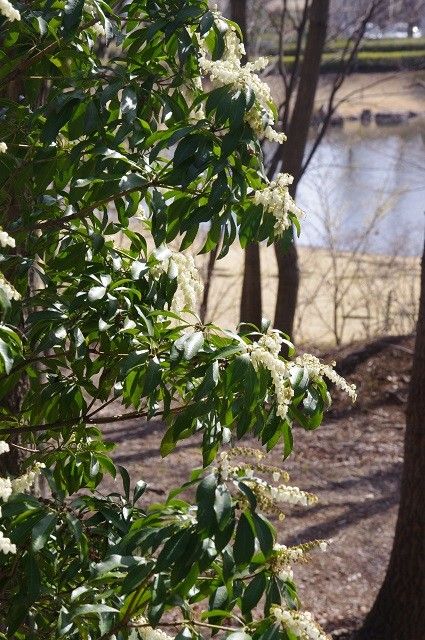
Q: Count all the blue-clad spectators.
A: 0